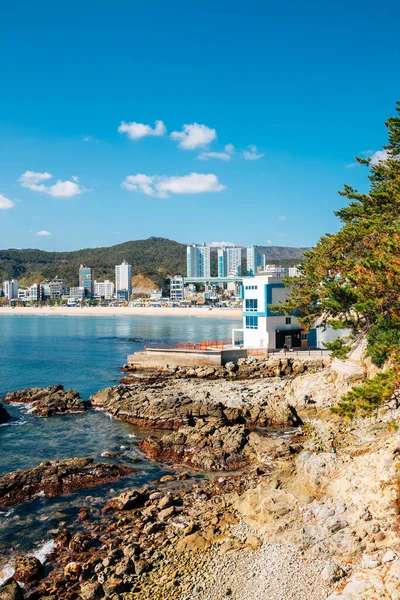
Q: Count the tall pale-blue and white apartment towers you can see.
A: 3